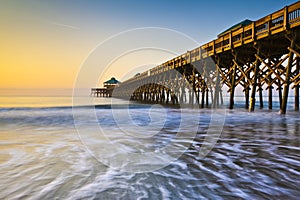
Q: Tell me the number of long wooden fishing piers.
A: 1